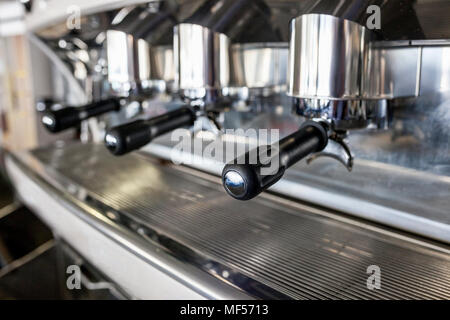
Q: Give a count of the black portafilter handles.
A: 3